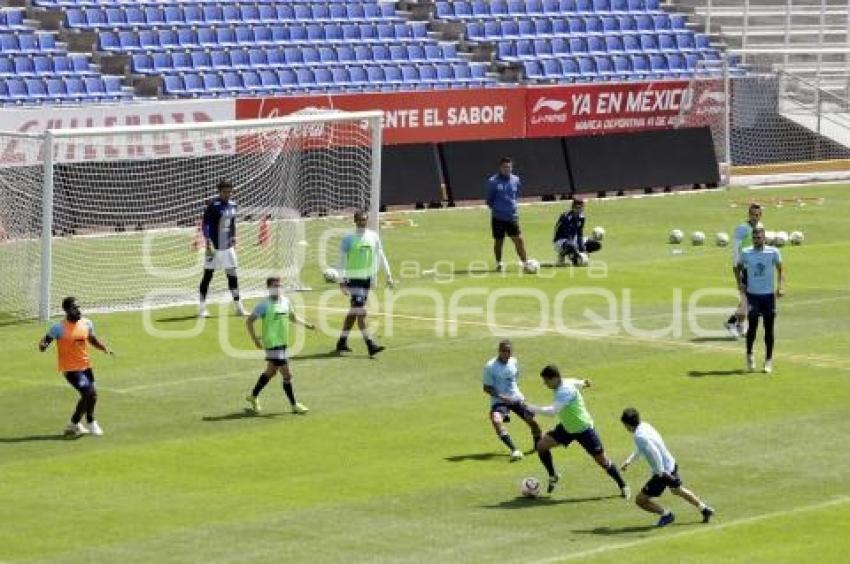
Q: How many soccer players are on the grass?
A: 11